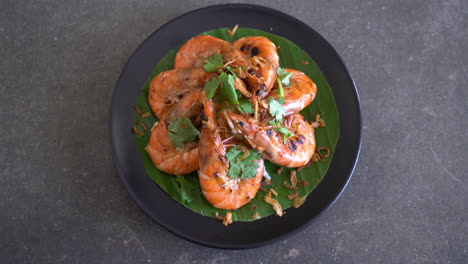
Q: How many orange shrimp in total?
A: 7